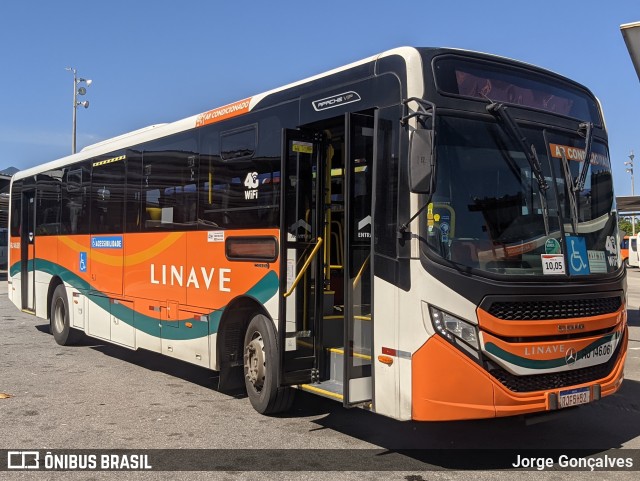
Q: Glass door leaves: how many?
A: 2